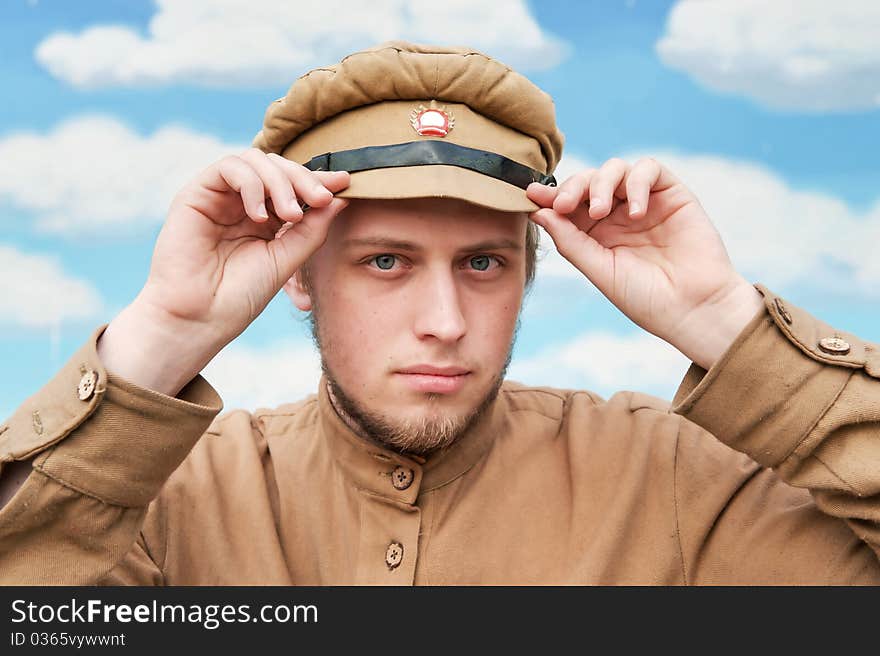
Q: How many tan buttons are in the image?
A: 5